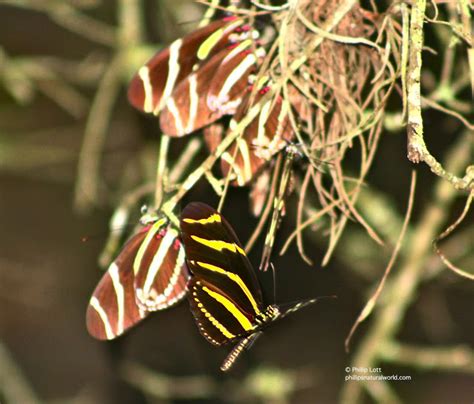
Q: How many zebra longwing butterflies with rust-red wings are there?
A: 4